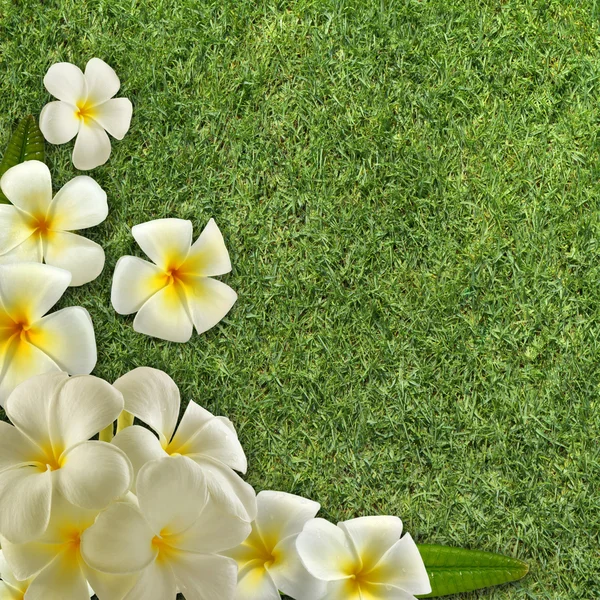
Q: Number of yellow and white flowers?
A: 11